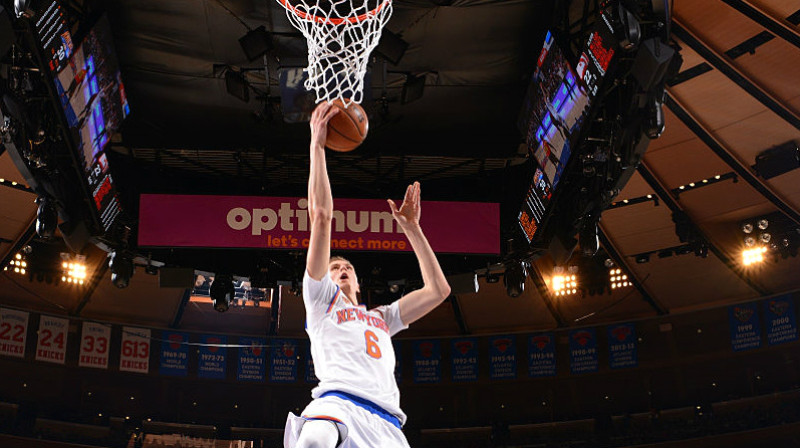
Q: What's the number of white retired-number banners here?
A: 4